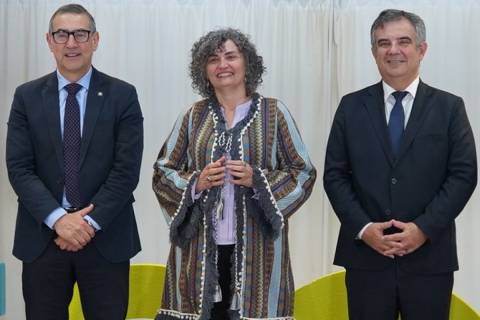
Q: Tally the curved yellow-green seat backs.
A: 2